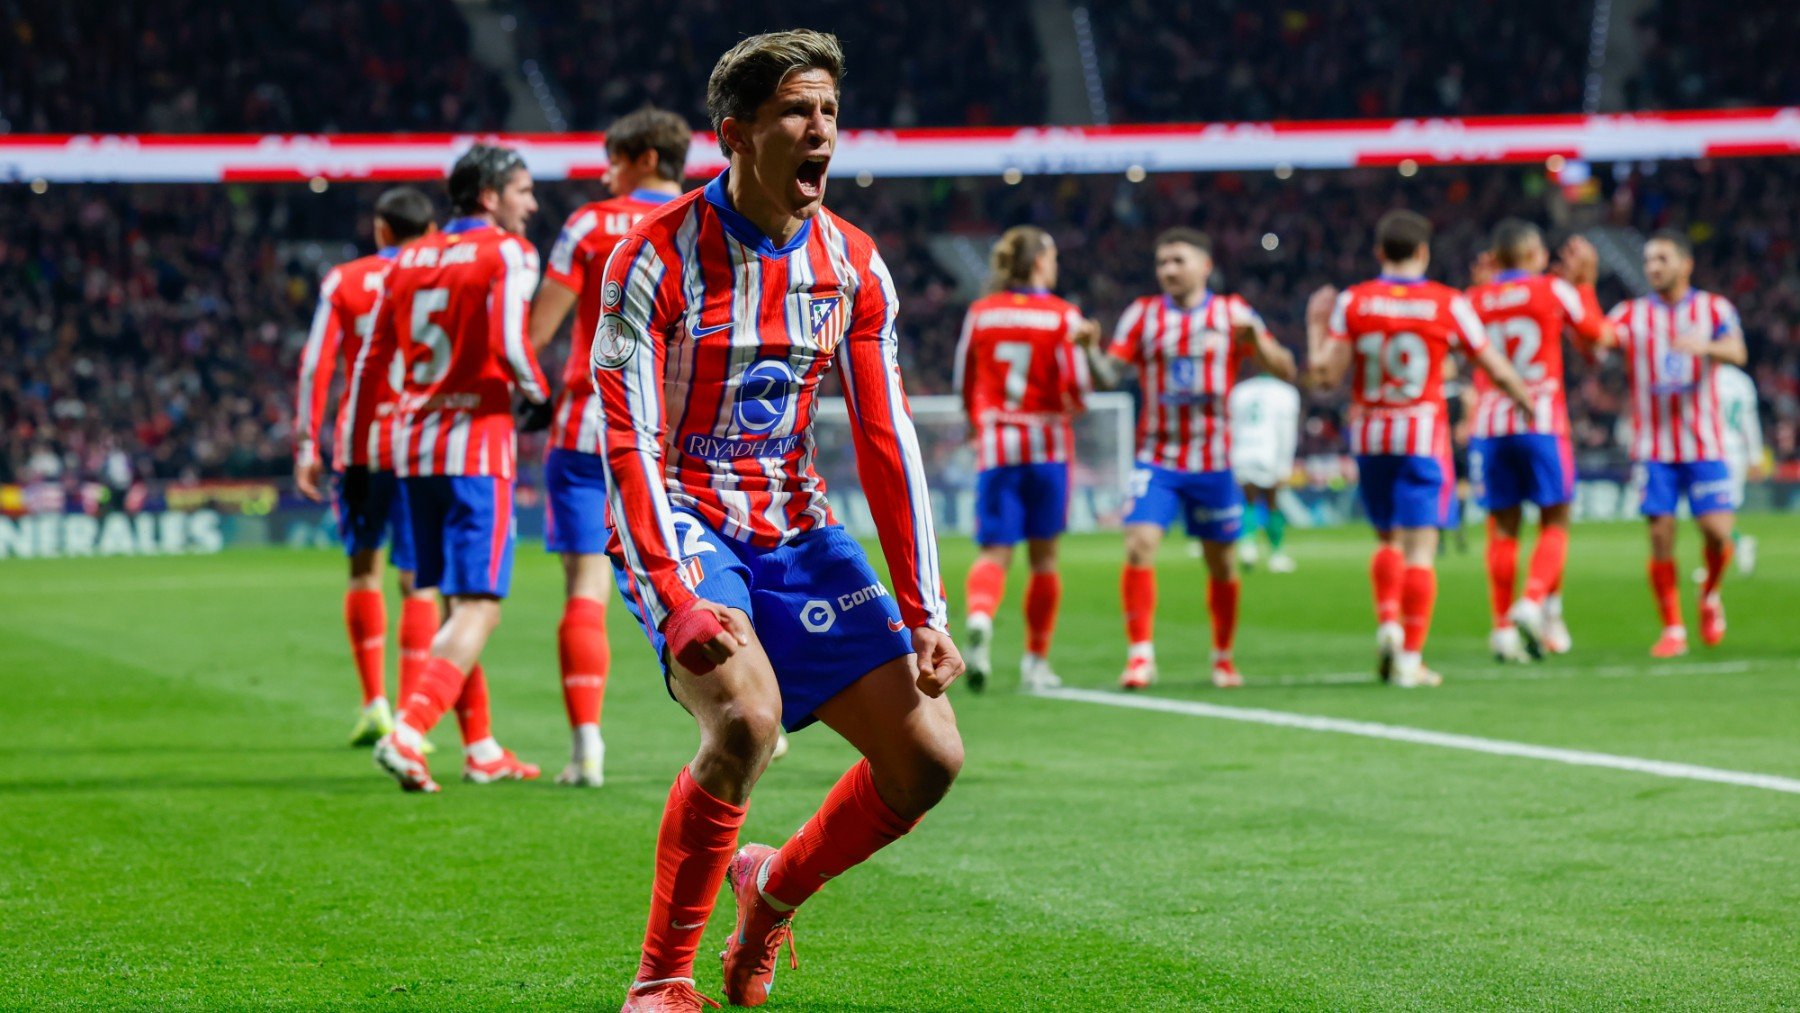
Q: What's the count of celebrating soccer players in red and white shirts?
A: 9